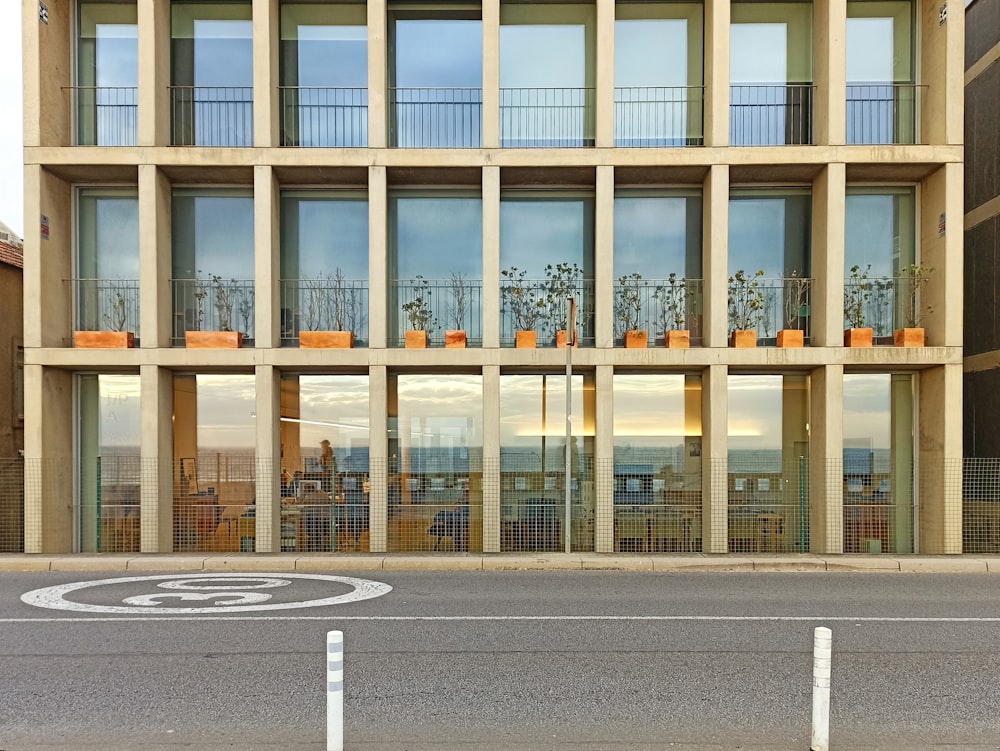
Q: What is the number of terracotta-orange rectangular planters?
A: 13